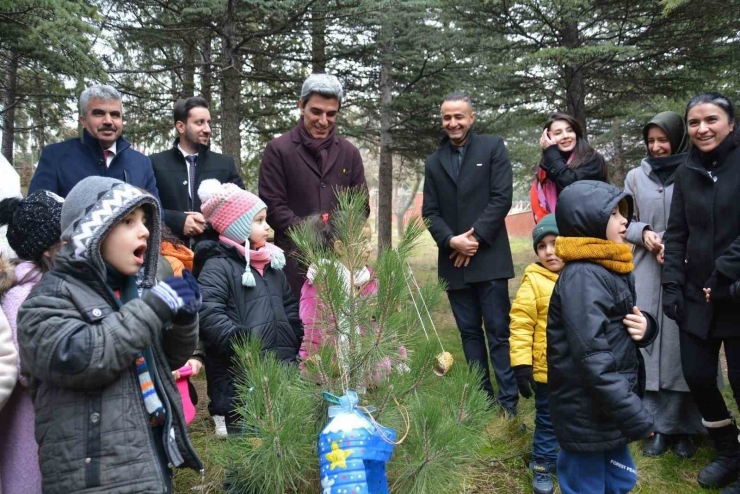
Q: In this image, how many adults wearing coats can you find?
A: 7